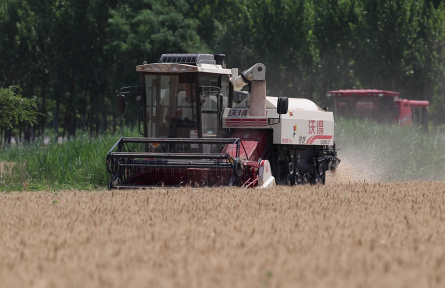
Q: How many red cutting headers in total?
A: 1